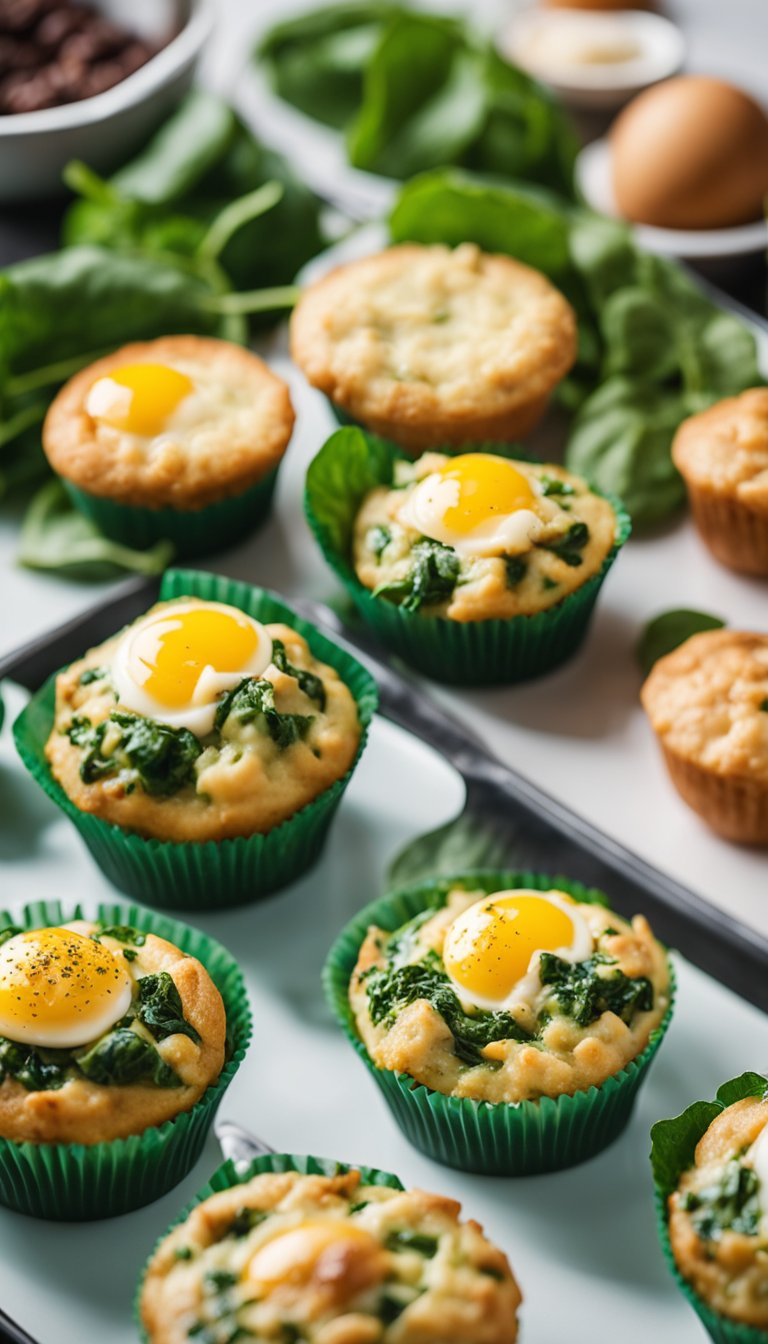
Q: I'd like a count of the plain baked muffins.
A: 3